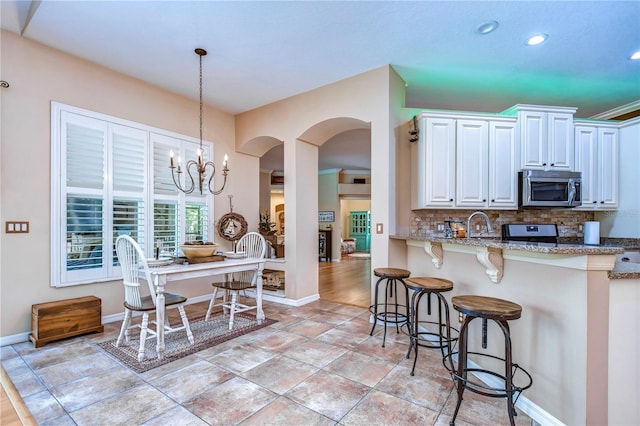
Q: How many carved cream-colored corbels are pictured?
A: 2